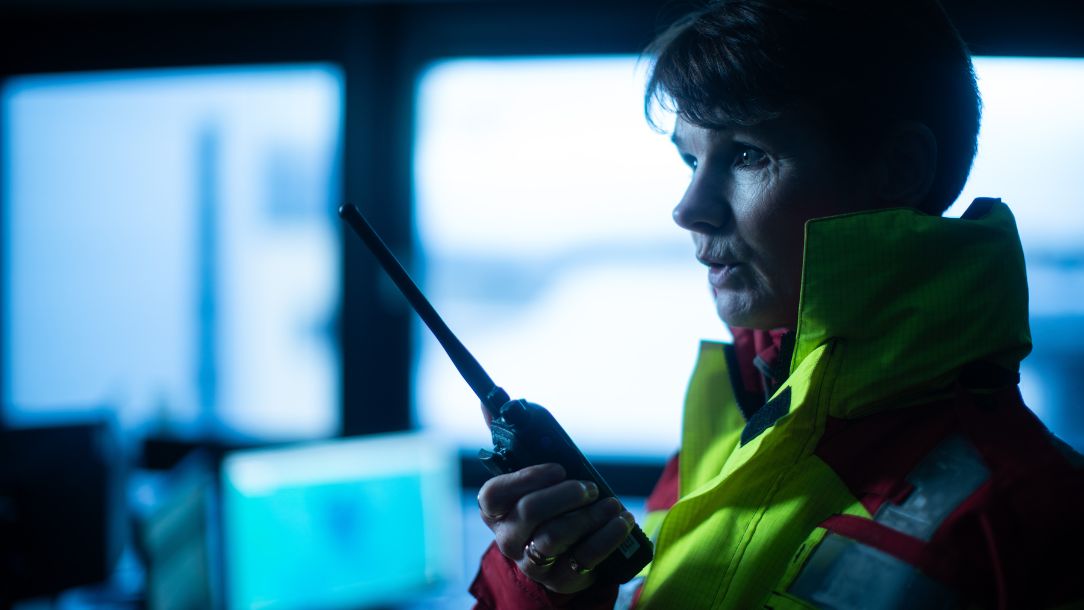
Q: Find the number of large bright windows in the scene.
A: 2